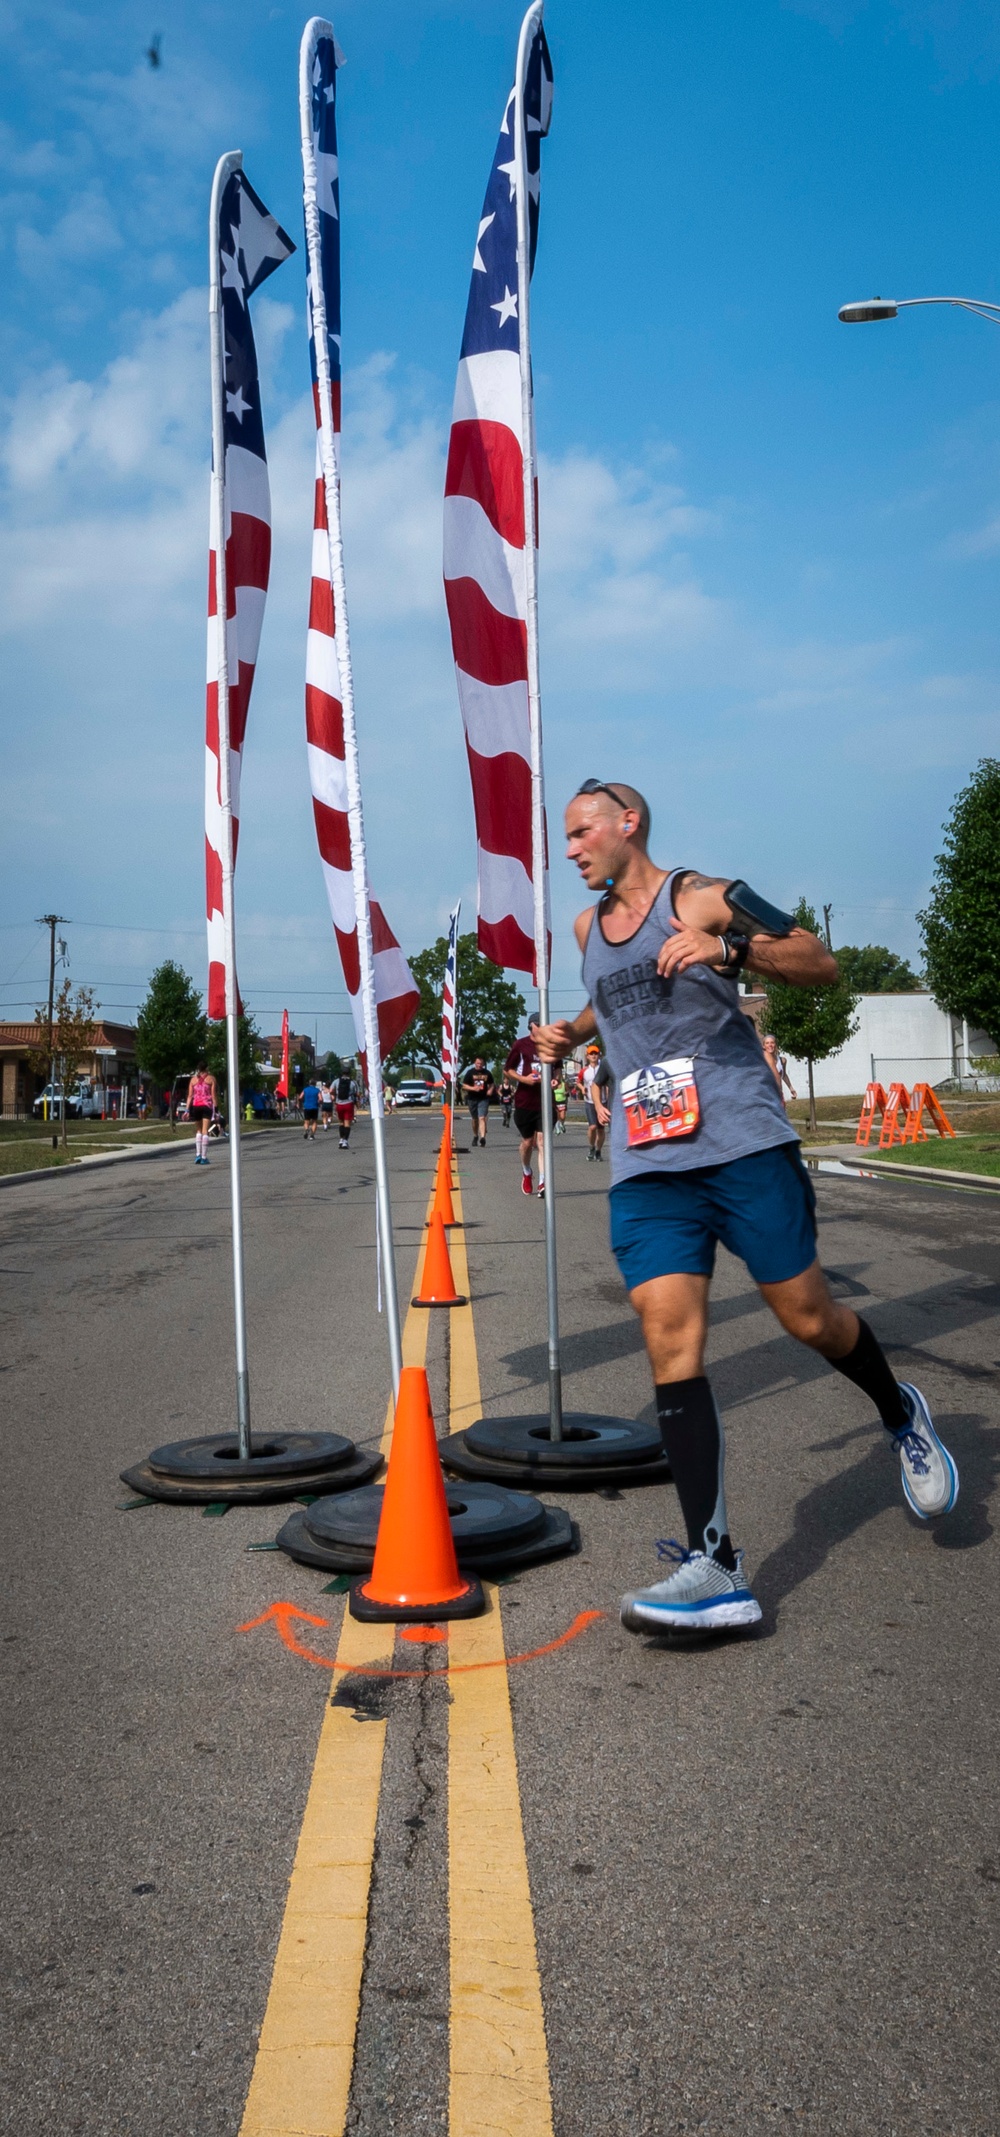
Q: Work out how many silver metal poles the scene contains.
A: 3